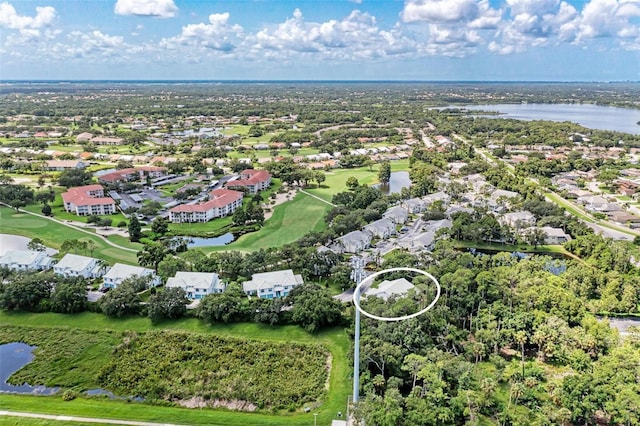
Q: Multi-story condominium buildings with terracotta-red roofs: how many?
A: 4